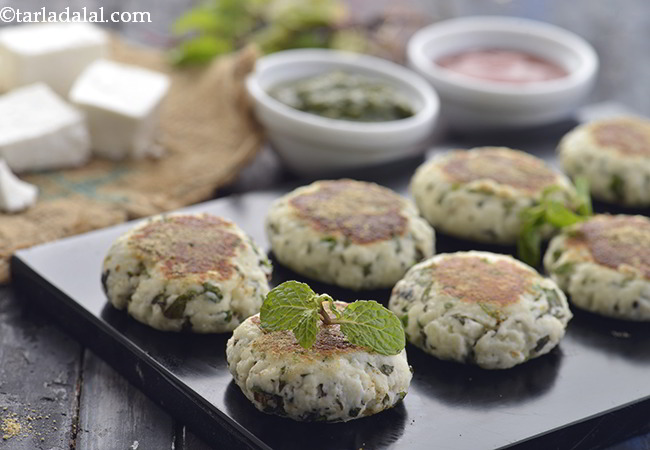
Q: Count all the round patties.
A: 7